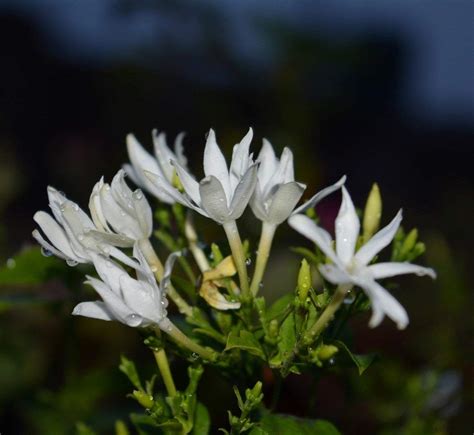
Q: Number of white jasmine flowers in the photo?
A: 7